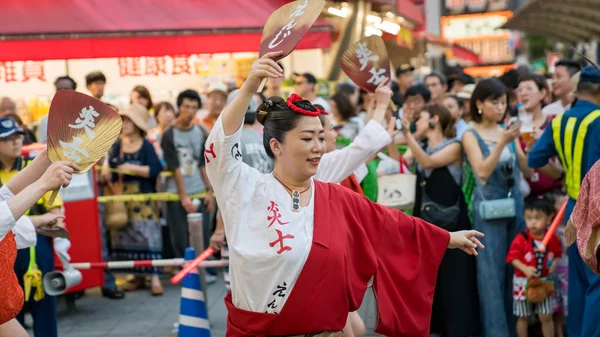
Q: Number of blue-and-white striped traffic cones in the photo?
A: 1